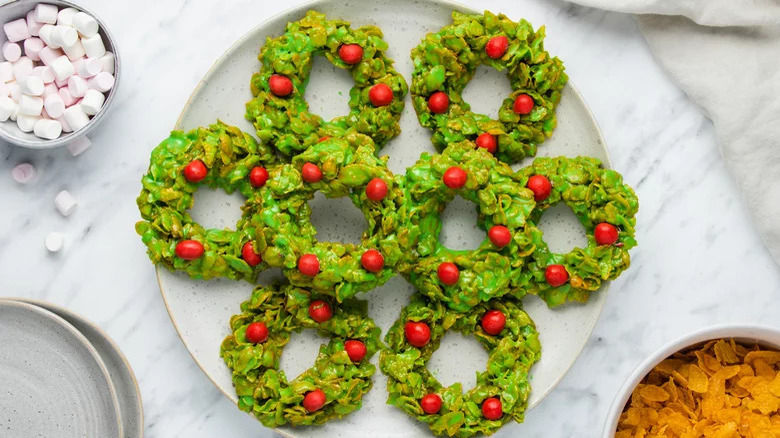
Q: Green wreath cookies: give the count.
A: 8